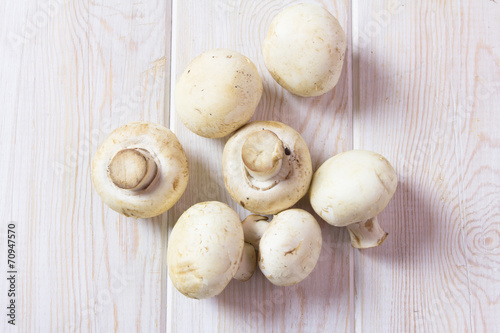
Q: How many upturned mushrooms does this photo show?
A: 2